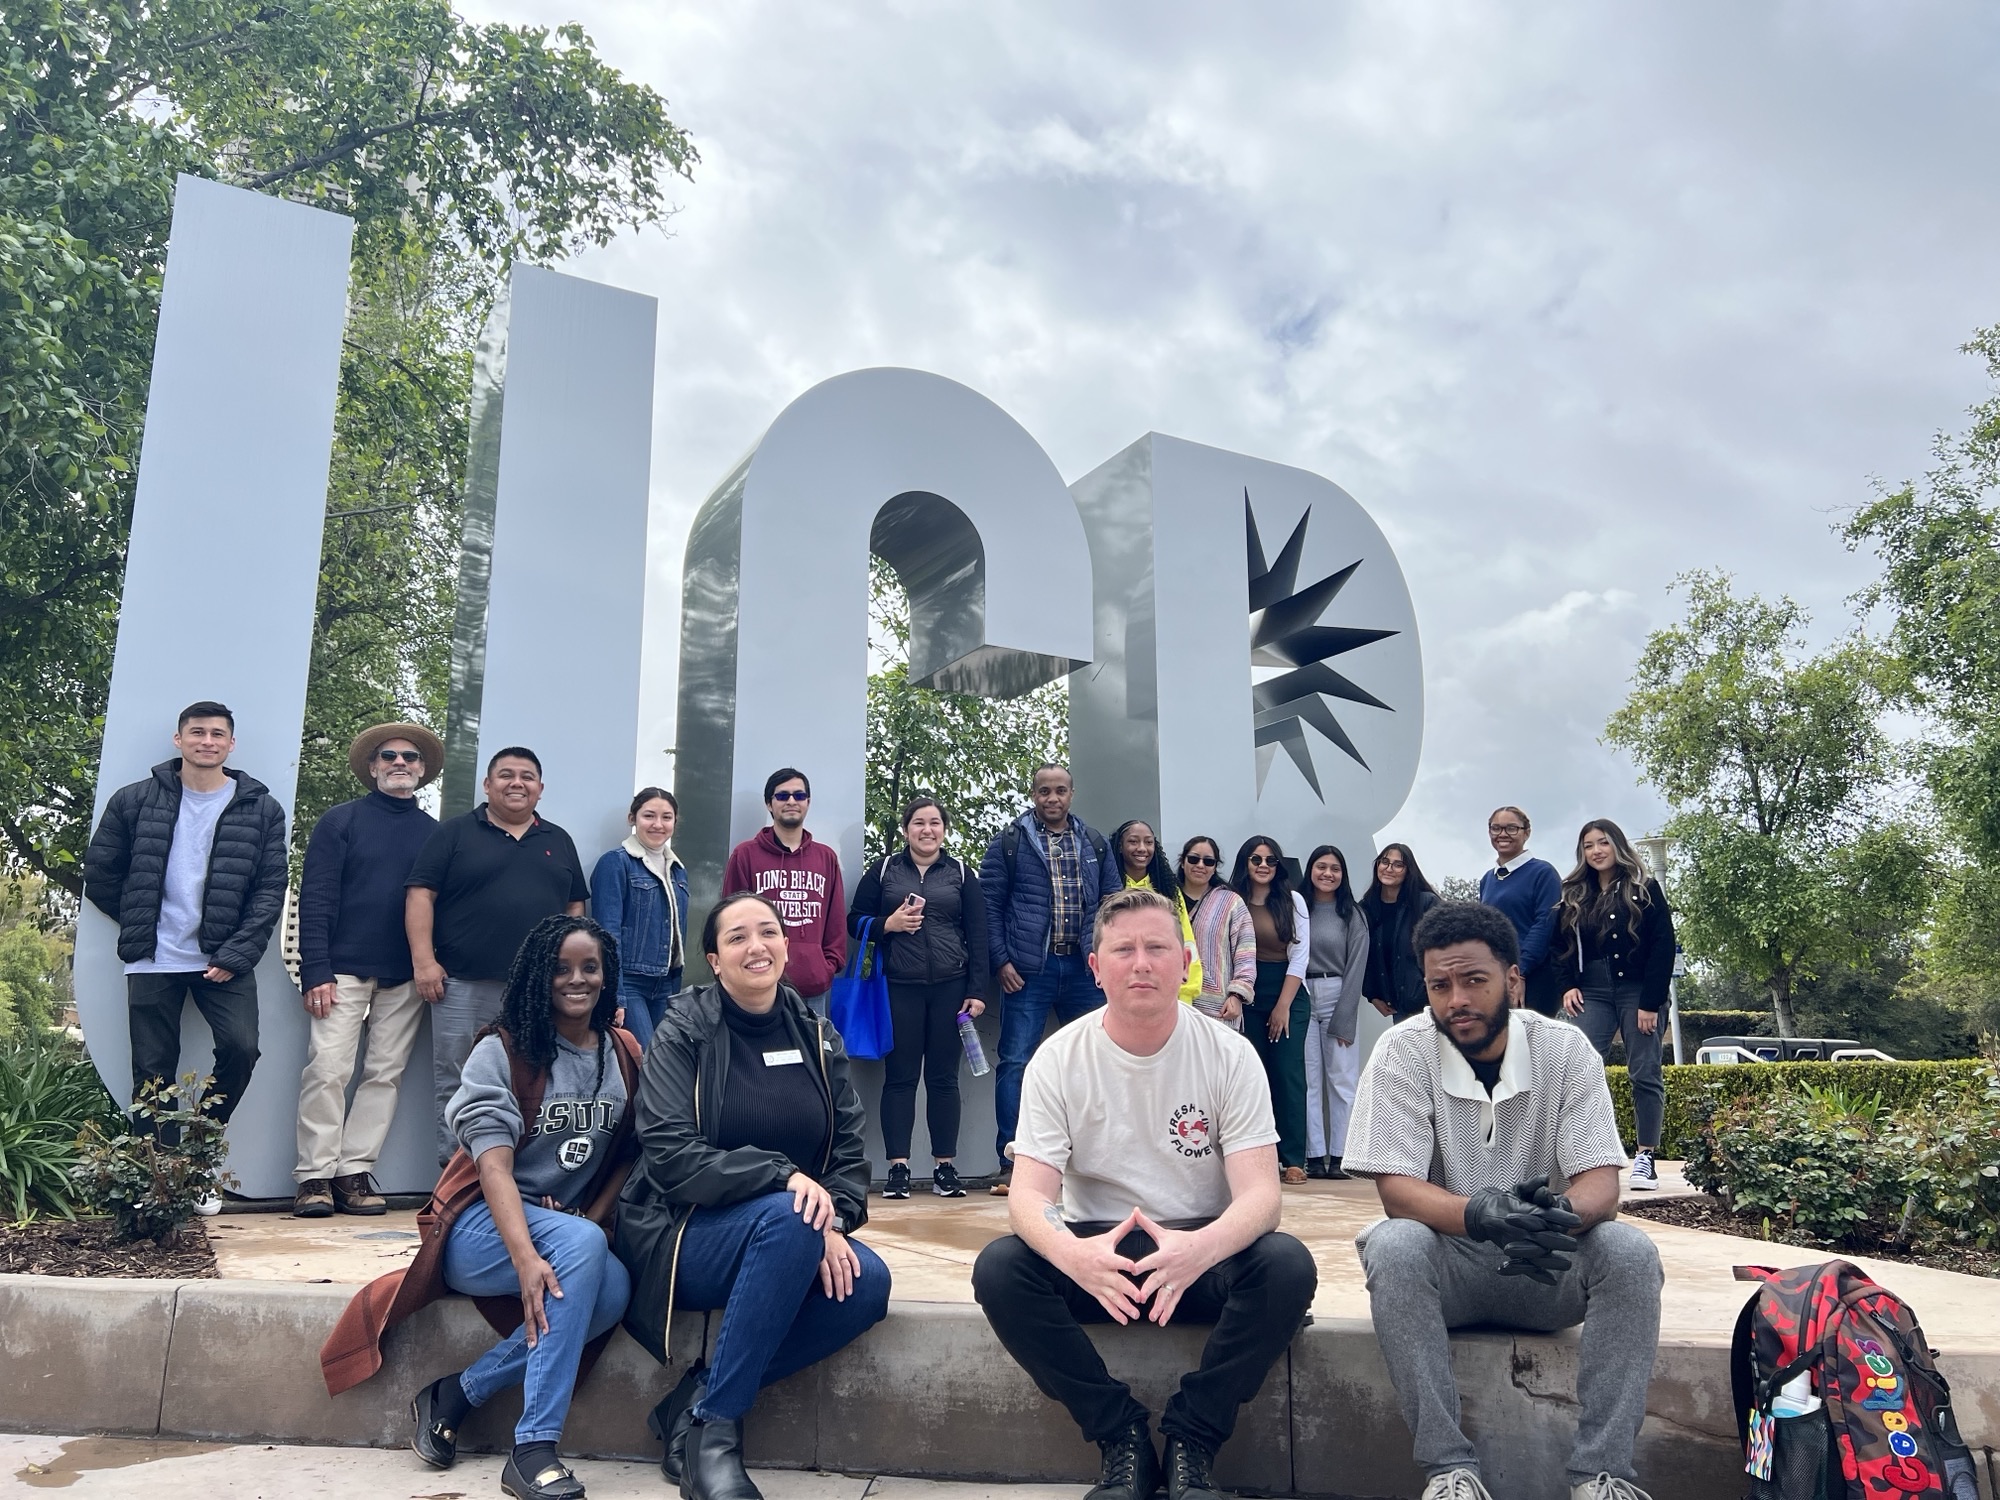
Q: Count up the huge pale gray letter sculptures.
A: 3